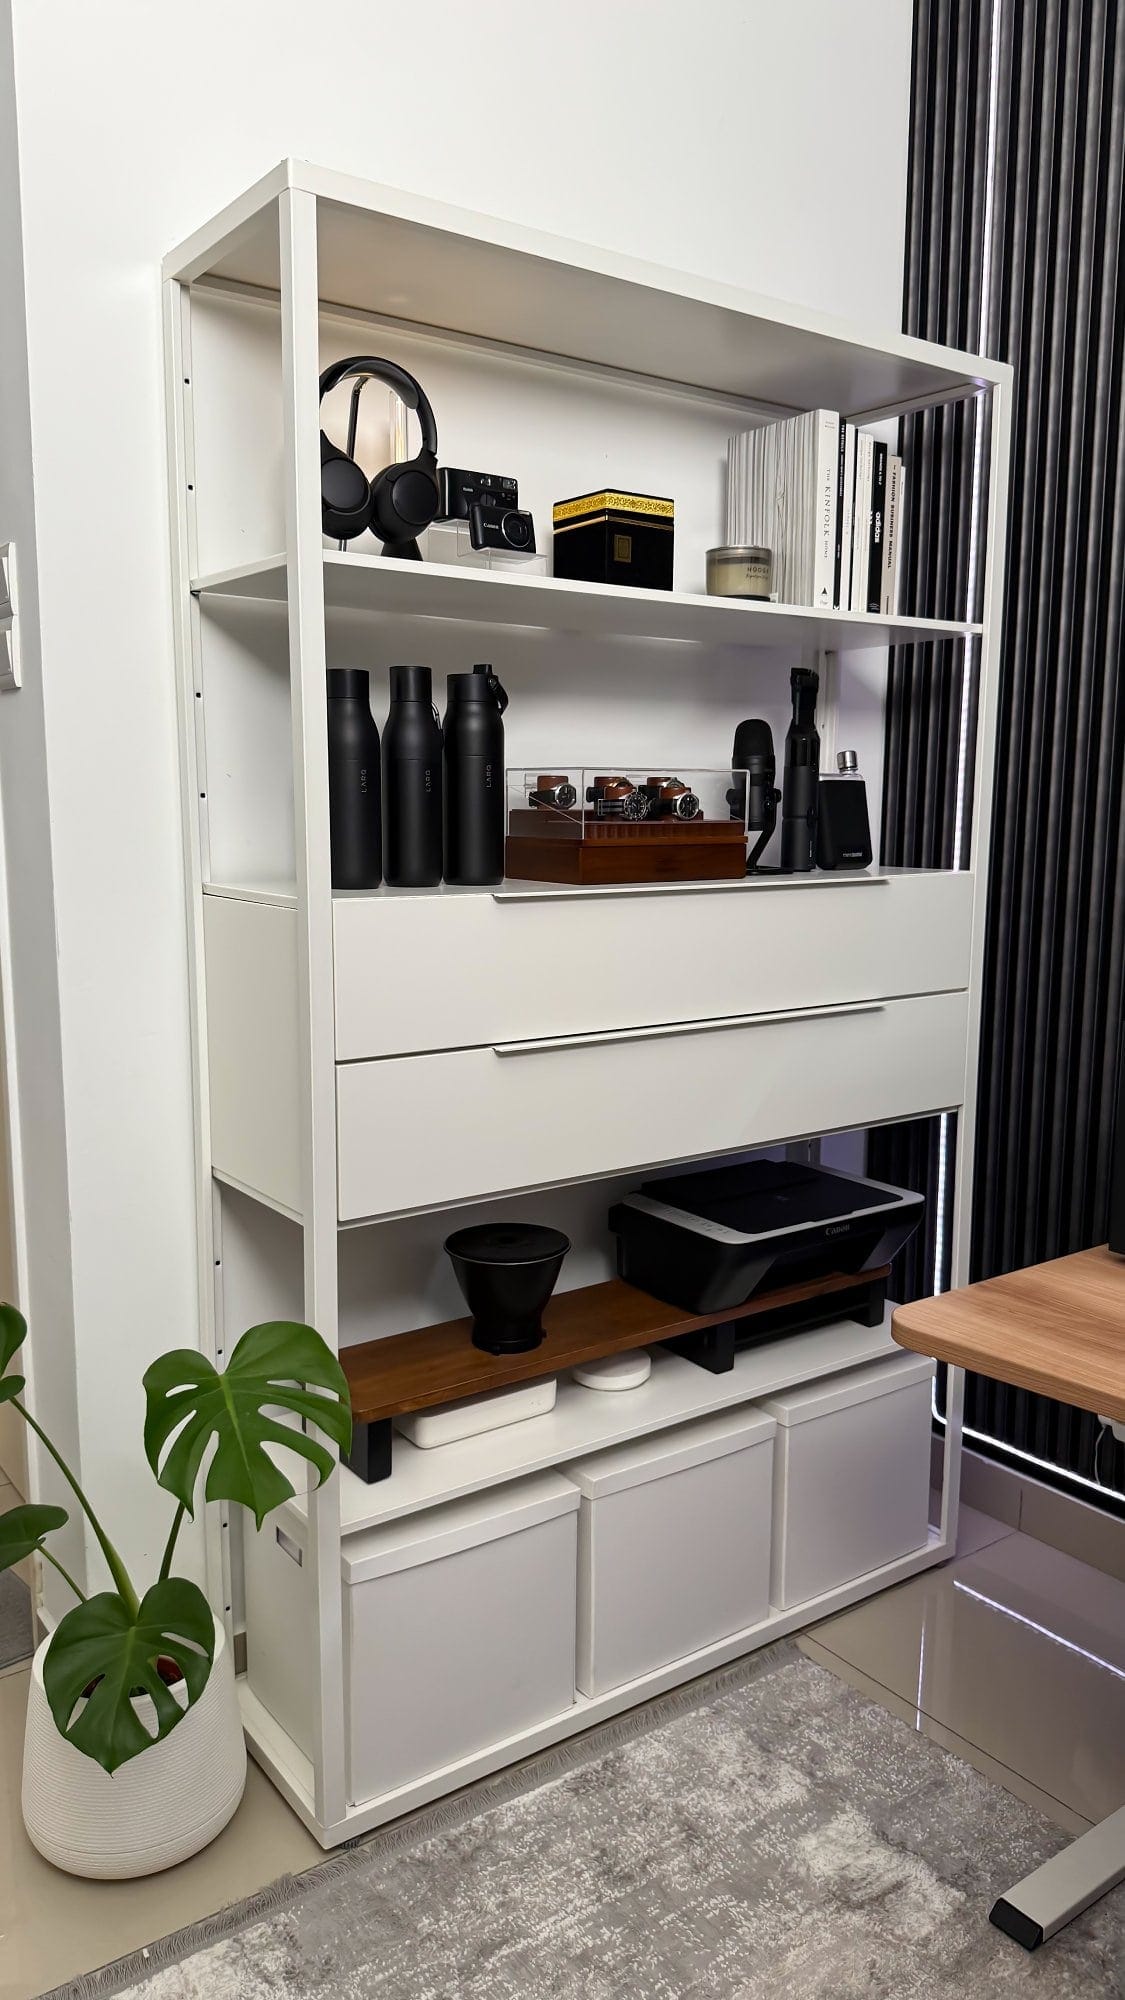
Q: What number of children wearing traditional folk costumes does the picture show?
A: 0